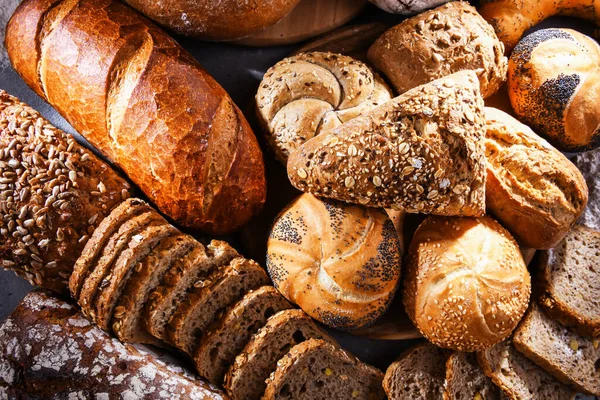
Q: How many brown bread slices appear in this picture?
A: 14